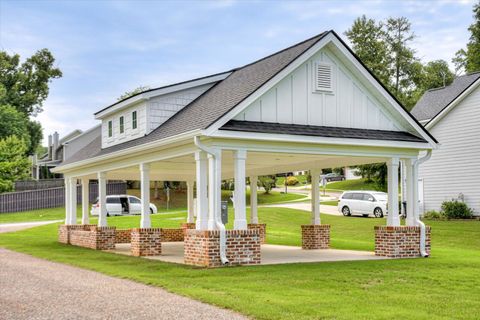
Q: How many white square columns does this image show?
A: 13